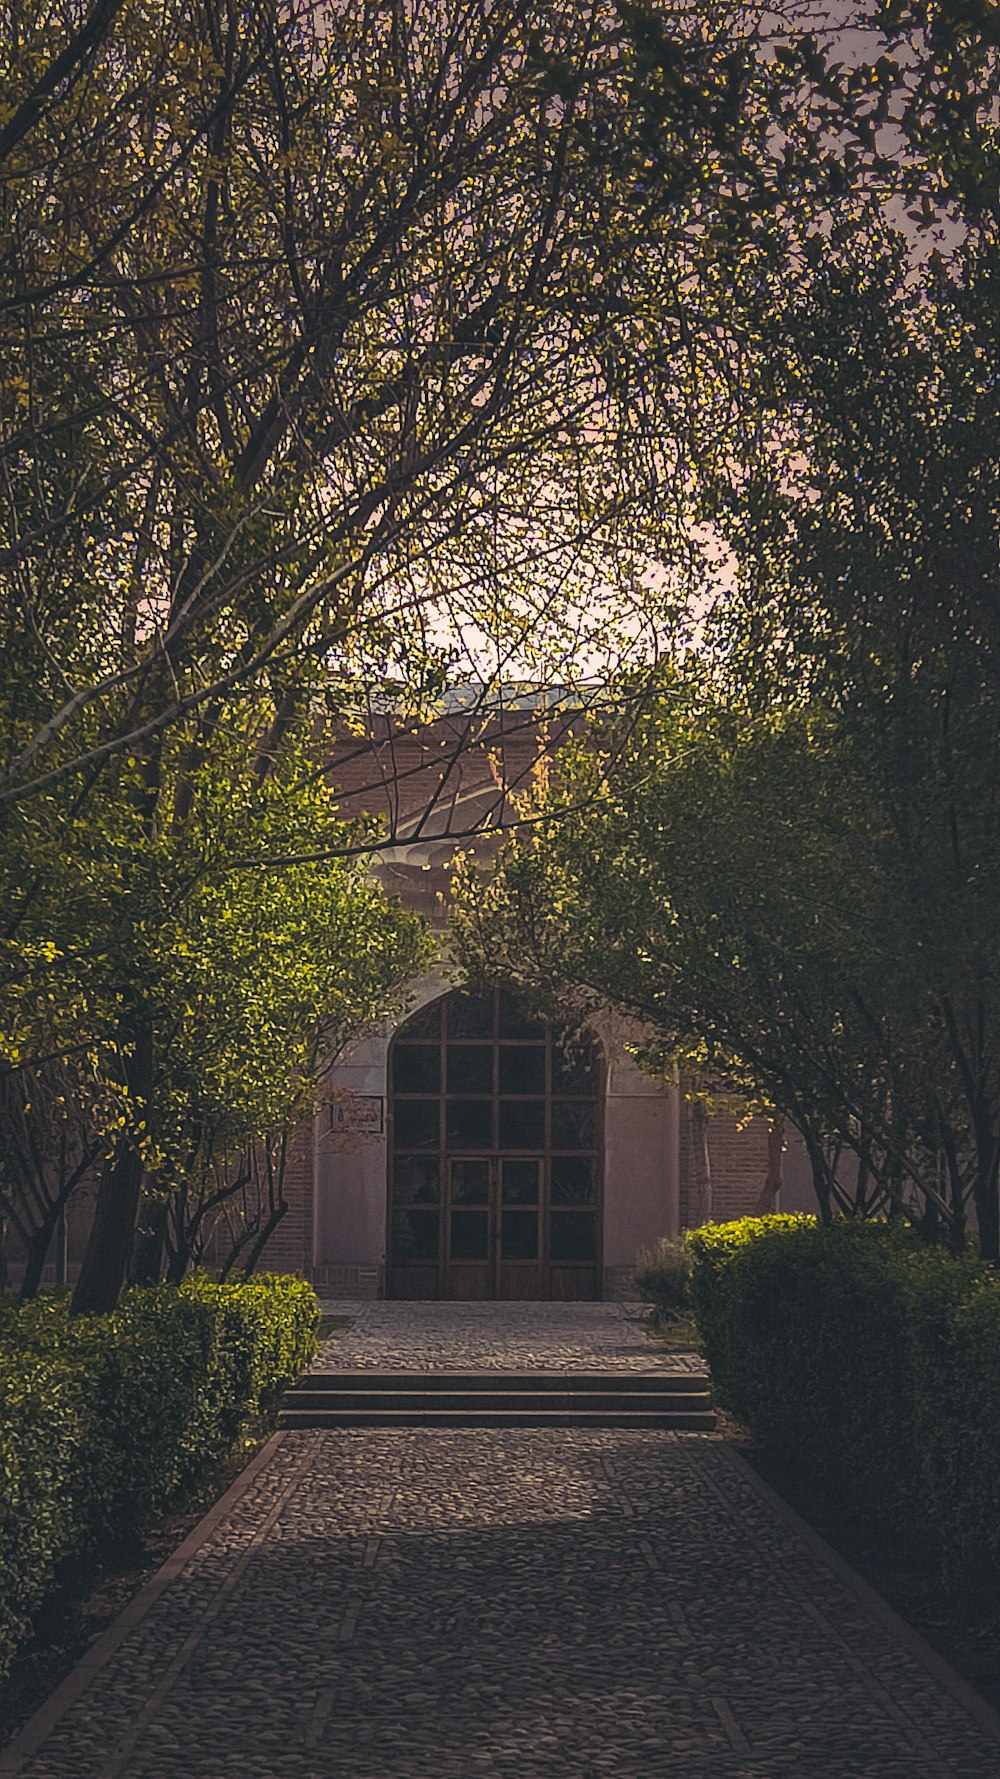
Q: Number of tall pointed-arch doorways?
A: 1